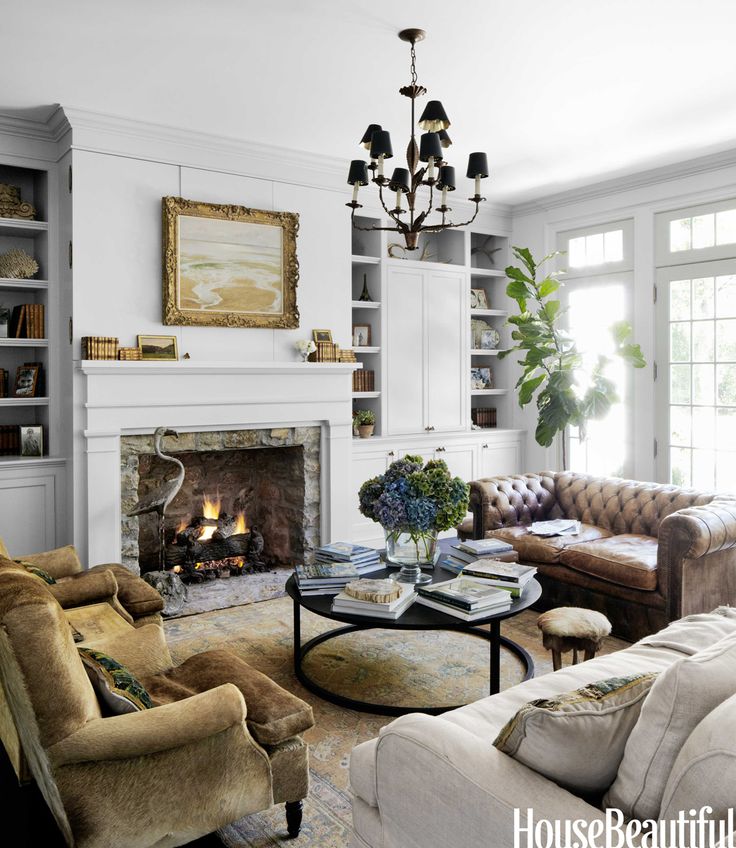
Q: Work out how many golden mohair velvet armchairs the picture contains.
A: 2